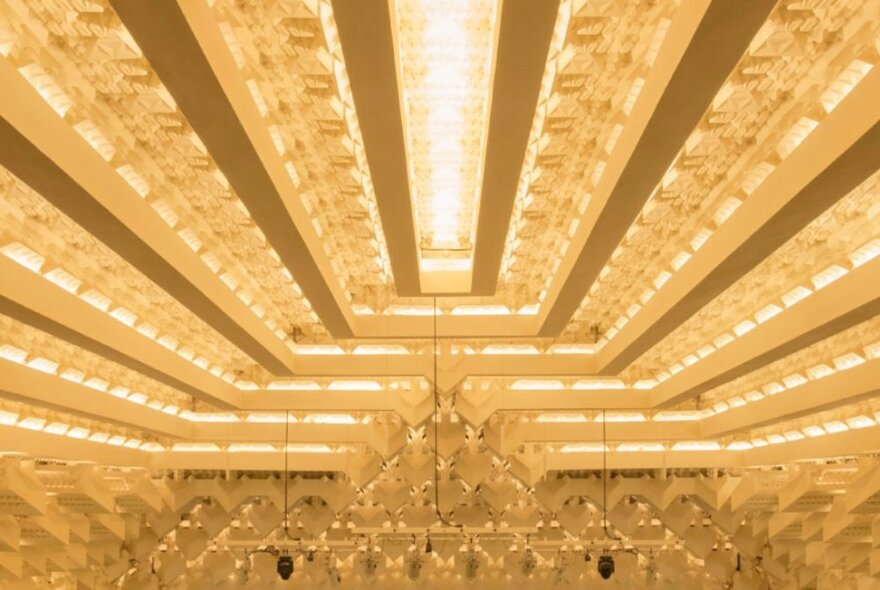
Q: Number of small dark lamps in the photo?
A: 2